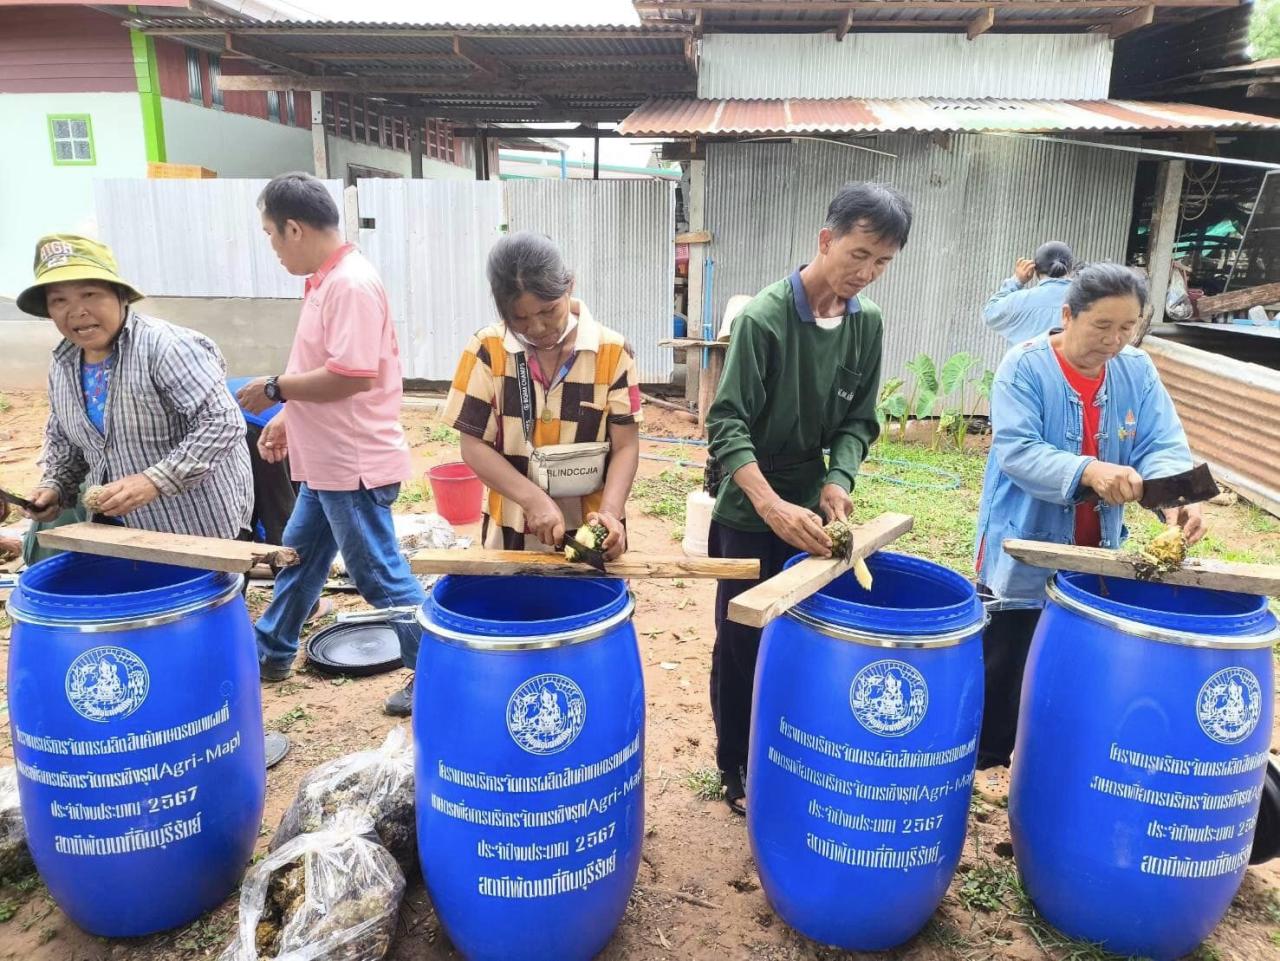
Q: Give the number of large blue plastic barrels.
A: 4